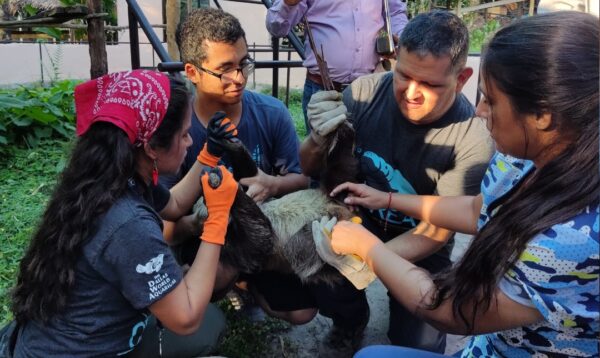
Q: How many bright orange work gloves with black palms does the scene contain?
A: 2